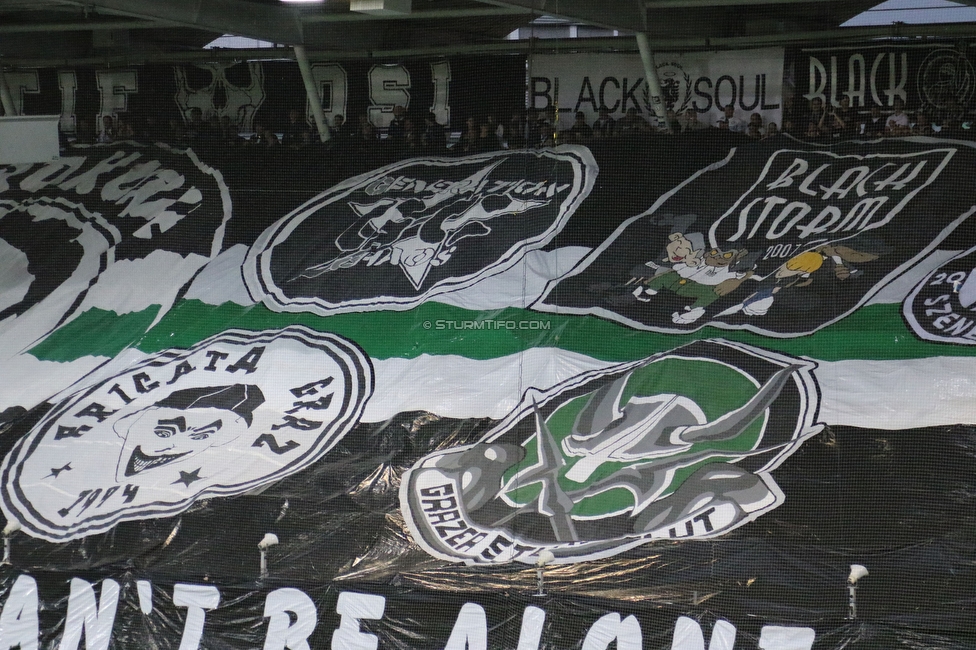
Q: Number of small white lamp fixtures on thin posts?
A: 4